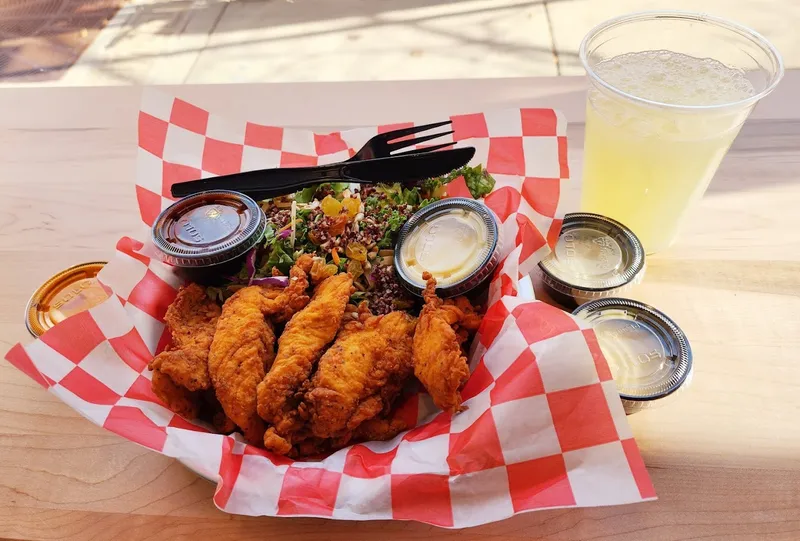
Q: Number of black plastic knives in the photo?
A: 1